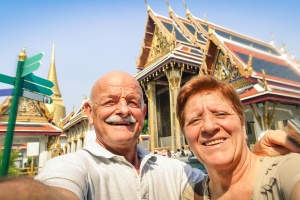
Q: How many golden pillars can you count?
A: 2